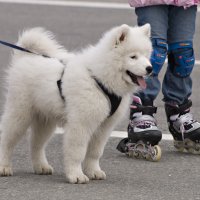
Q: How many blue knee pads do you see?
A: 2